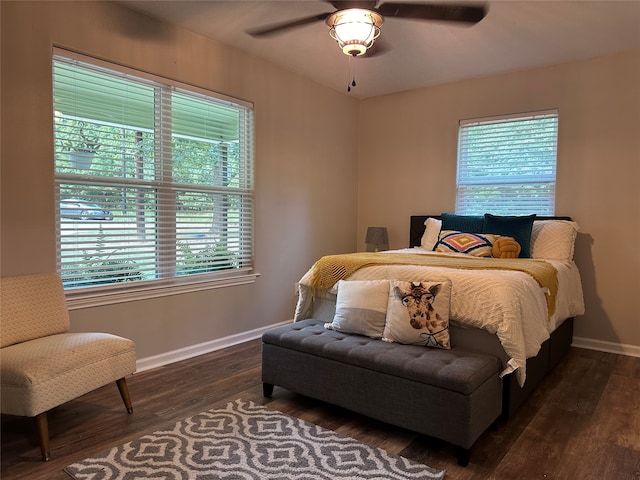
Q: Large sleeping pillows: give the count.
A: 2